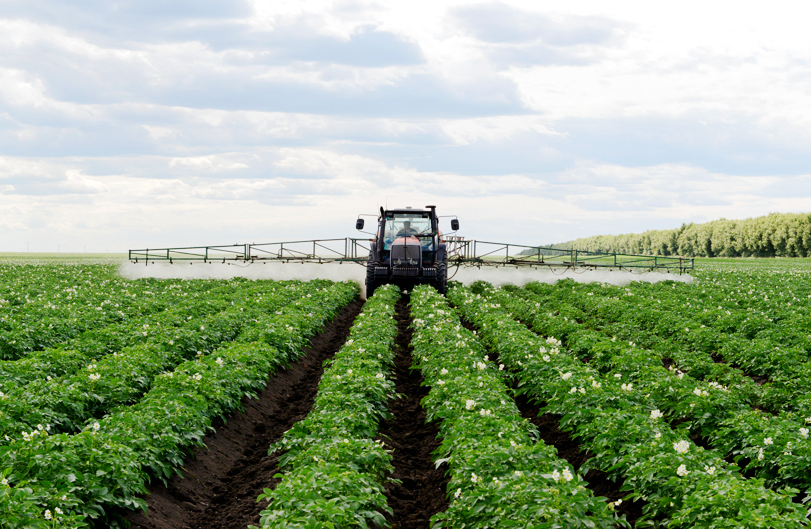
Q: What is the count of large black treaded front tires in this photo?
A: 2